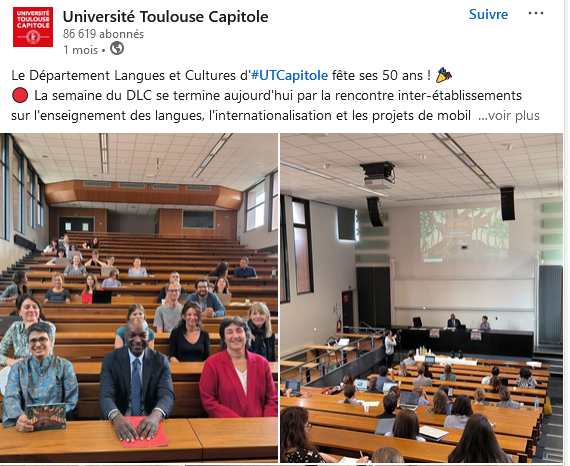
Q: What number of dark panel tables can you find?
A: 1